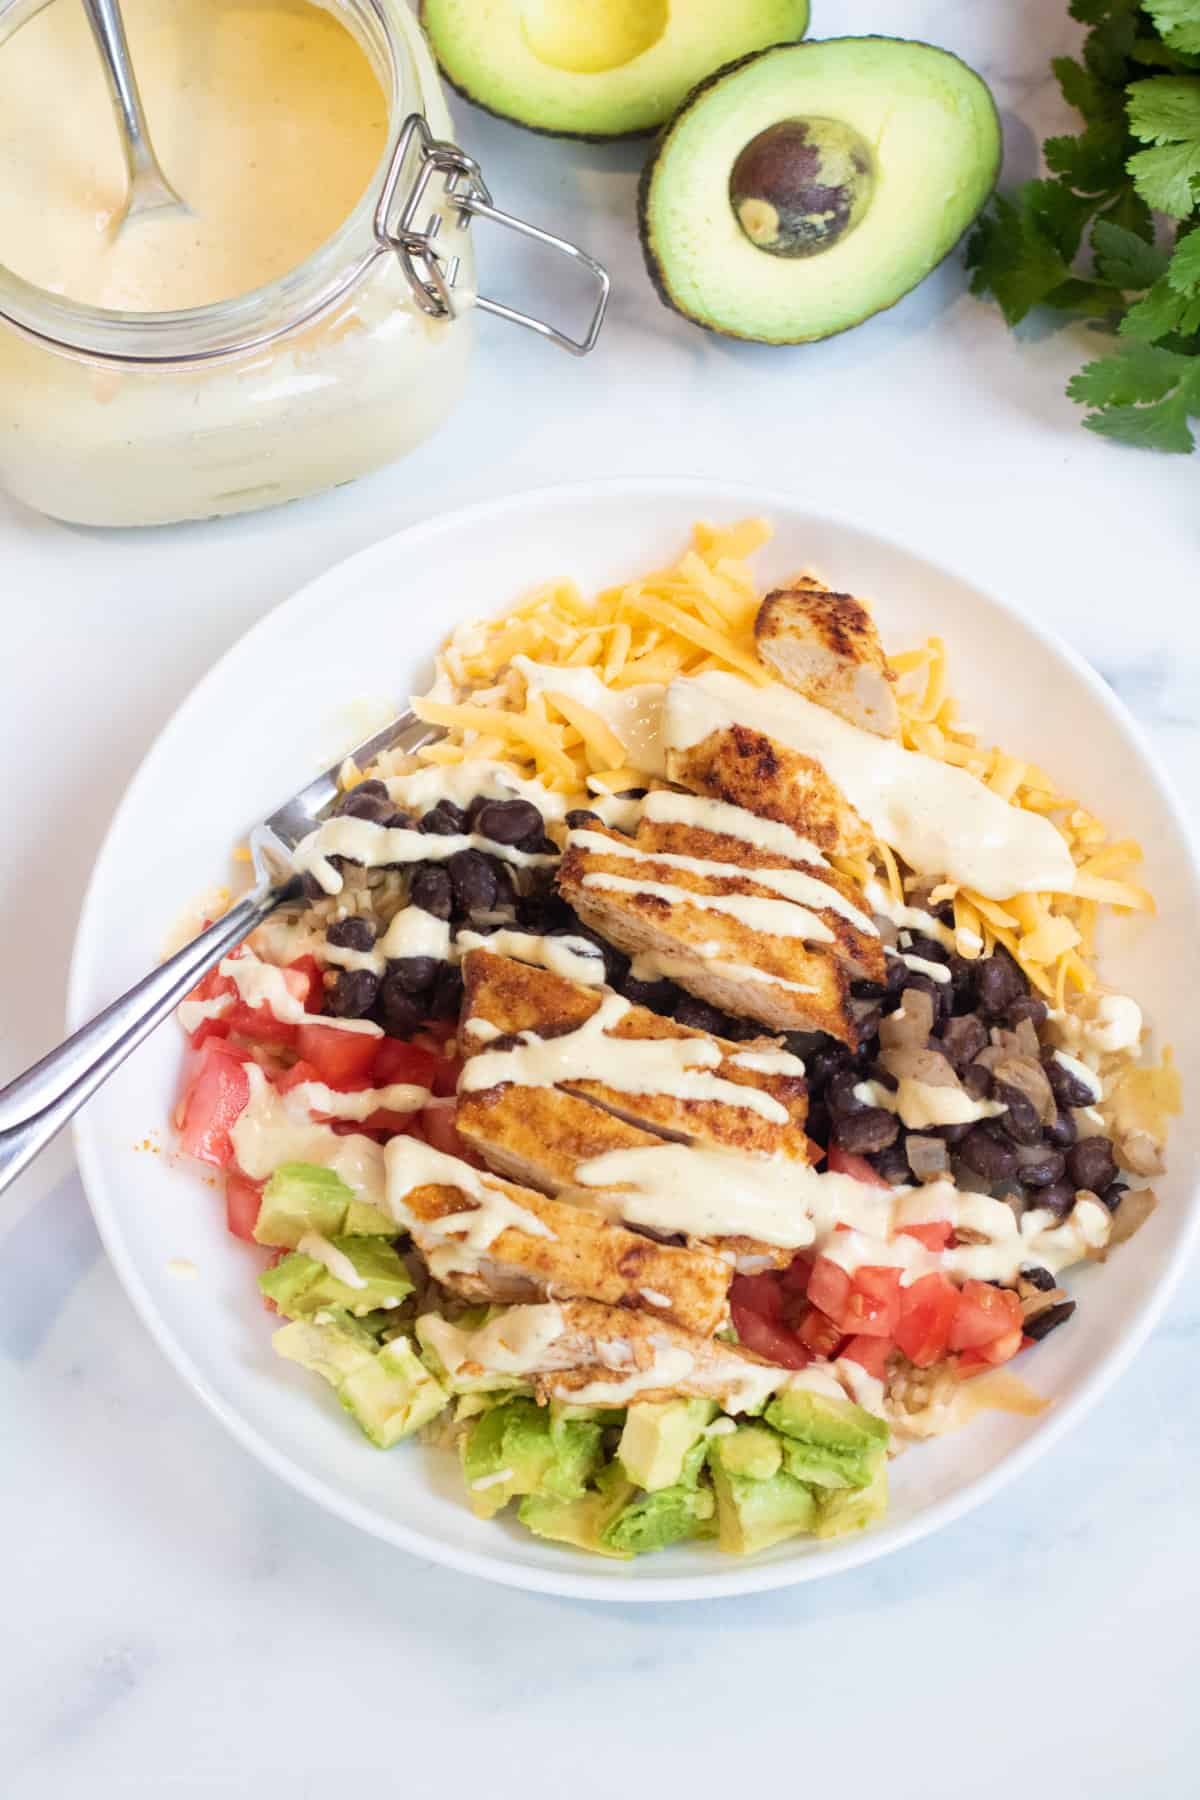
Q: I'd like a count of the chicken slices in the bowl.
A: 8